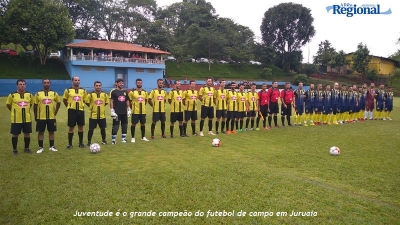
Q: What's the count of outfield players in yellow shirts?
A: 13